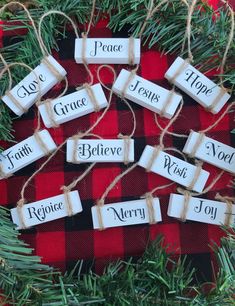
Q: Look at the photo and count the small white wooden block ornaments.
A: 12